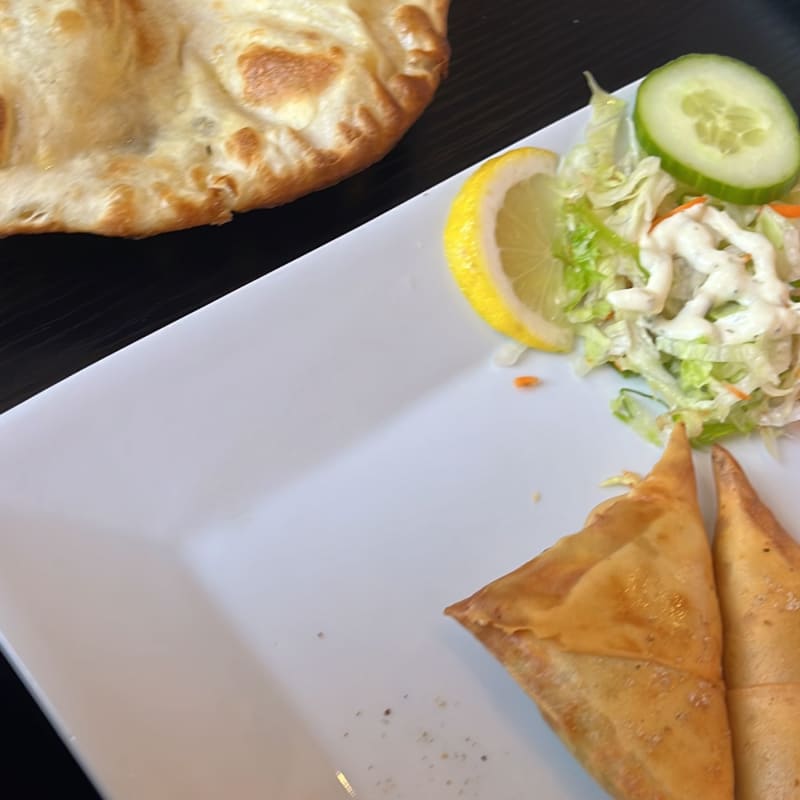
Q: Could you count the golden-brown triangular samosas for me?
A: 2